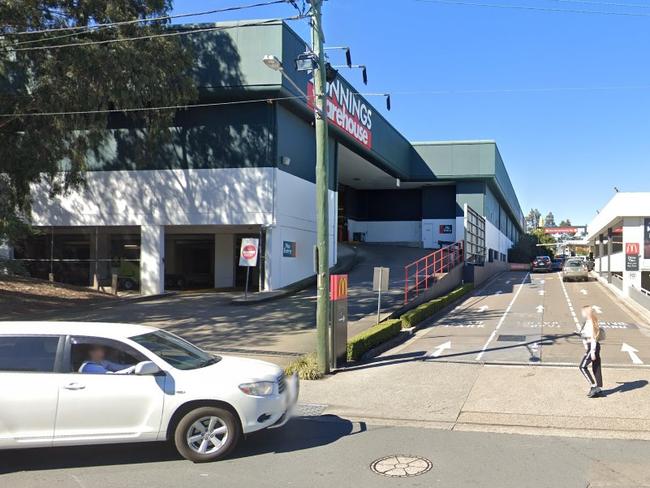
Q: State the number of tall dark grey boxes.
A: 1